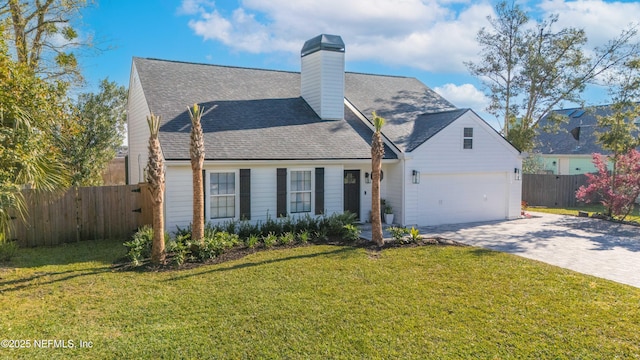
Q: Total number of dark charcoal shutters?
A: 4